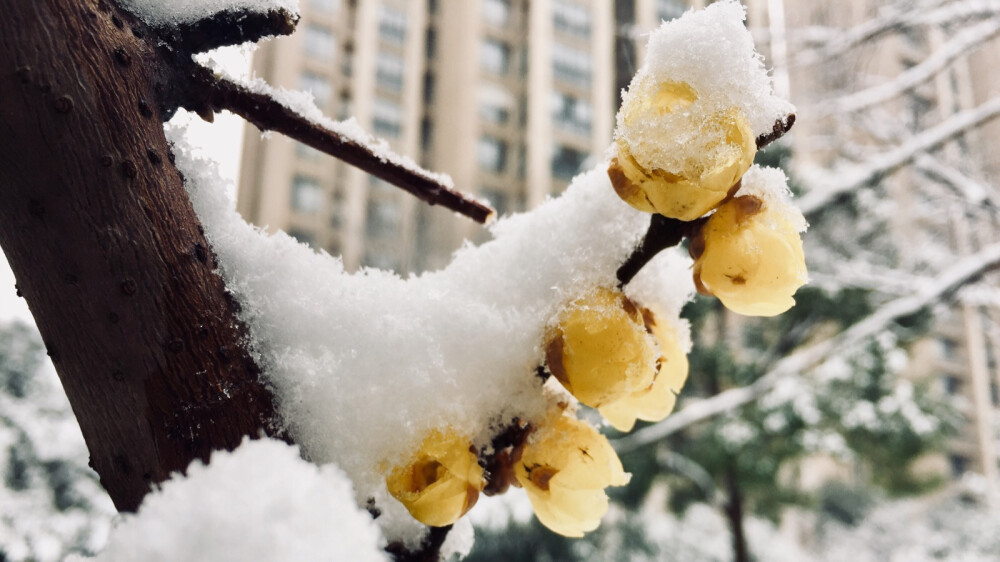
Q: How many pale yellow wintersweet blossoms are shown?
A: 6